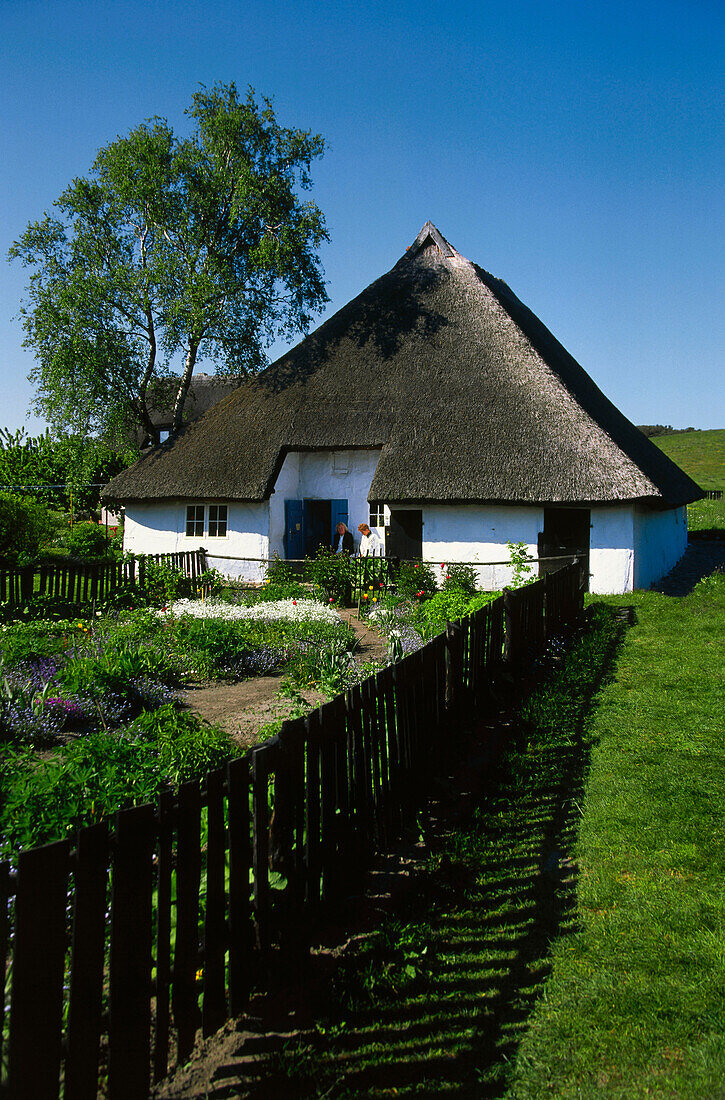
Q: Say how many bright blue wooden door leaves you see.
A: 2